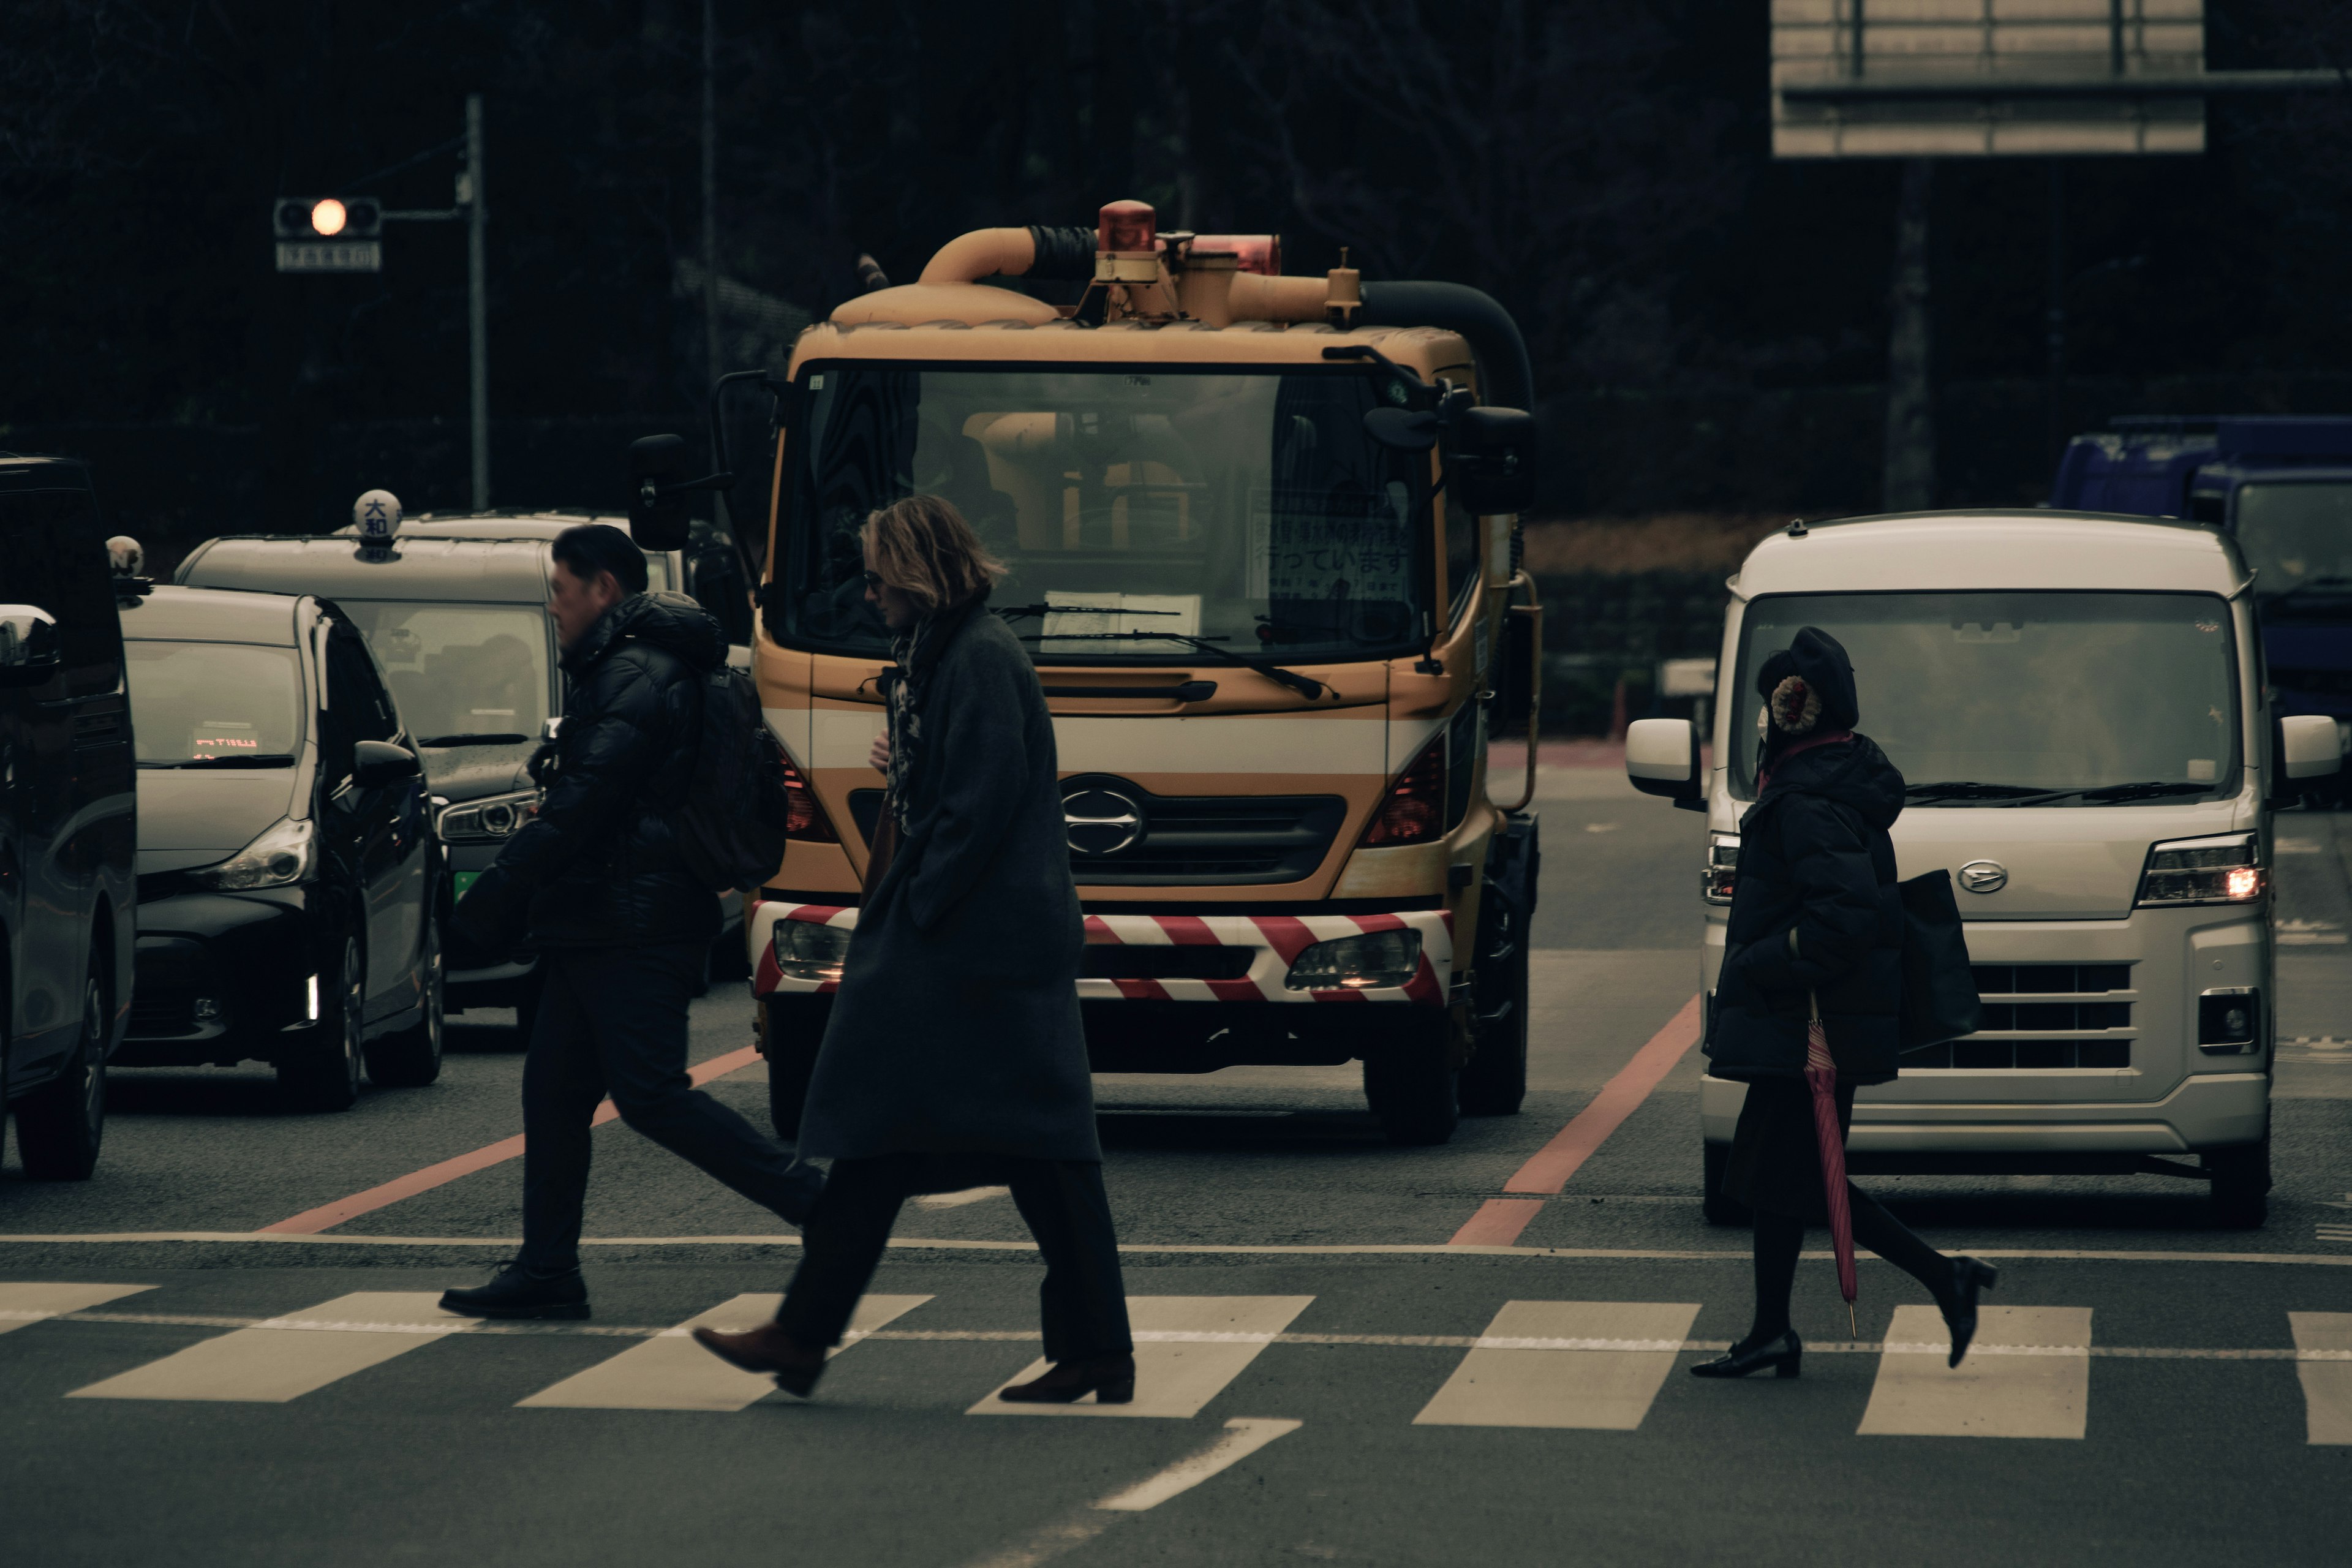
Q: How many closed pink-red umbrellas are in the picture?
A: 1